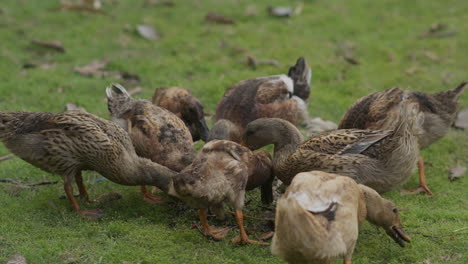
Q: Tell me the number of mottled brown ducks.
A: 7